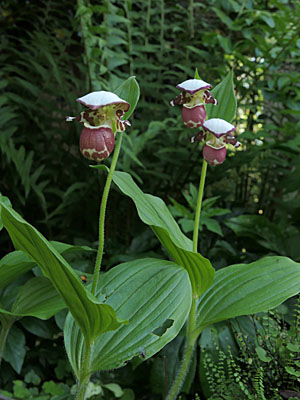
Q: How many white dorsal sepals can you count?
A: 3